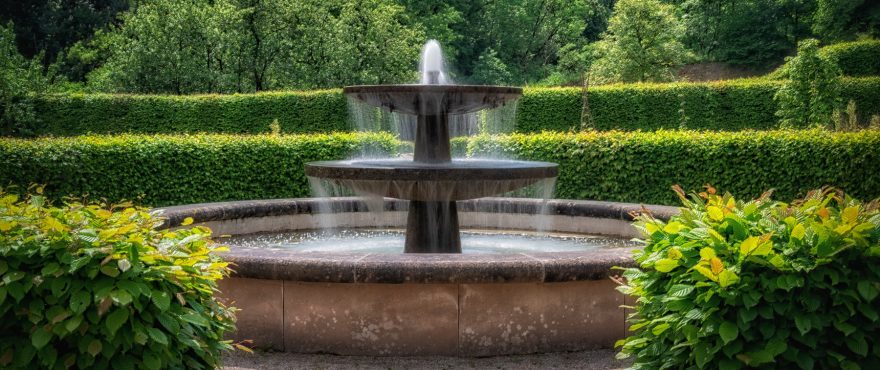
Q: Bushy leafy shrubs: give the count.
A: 2